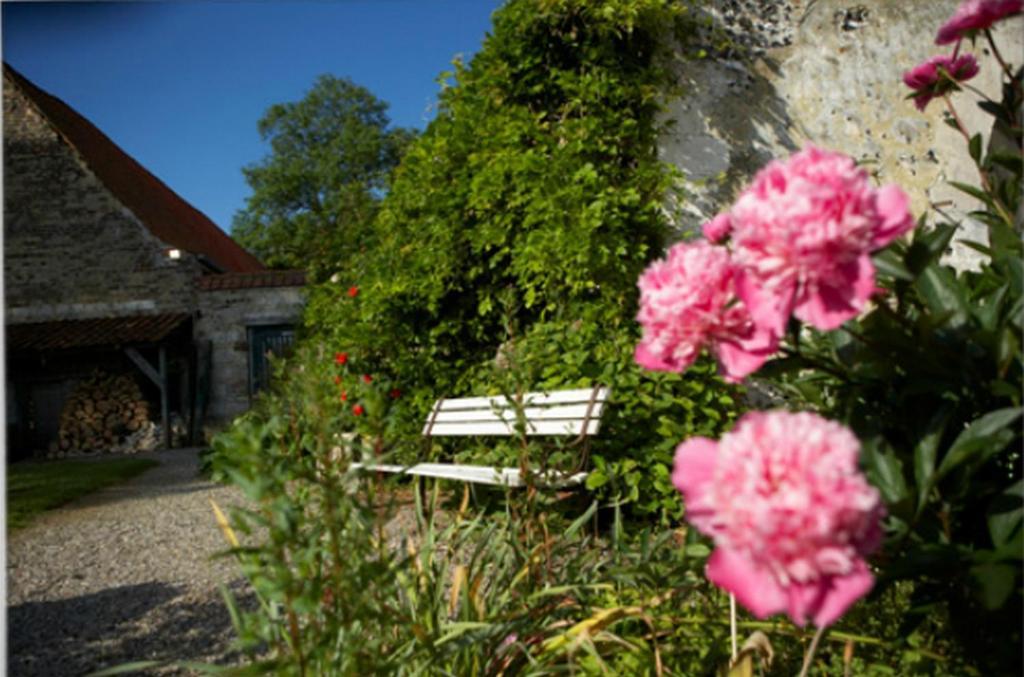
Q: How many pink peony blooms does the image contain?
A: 5